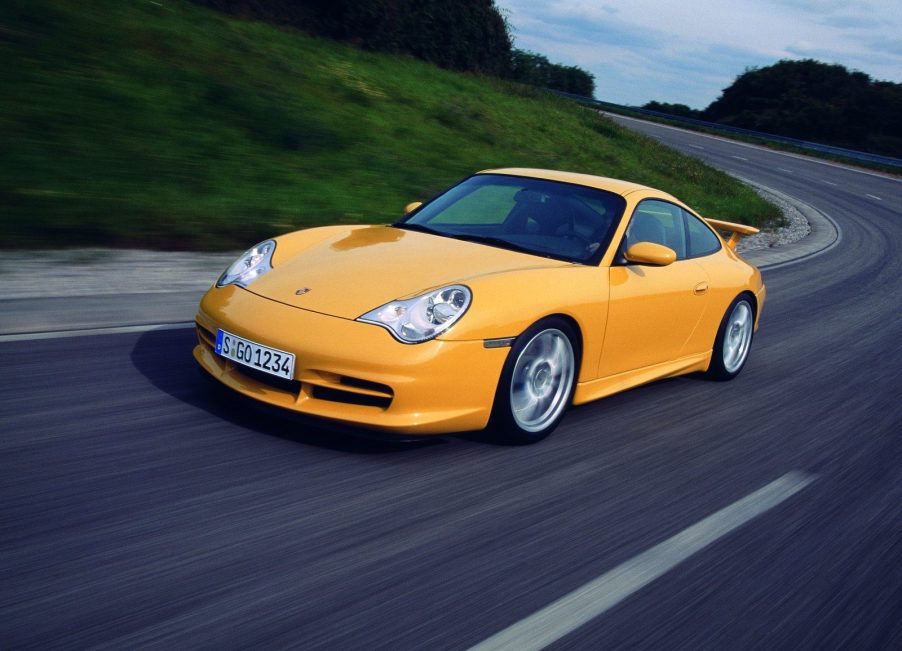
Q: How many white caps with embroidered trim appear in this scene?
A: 0